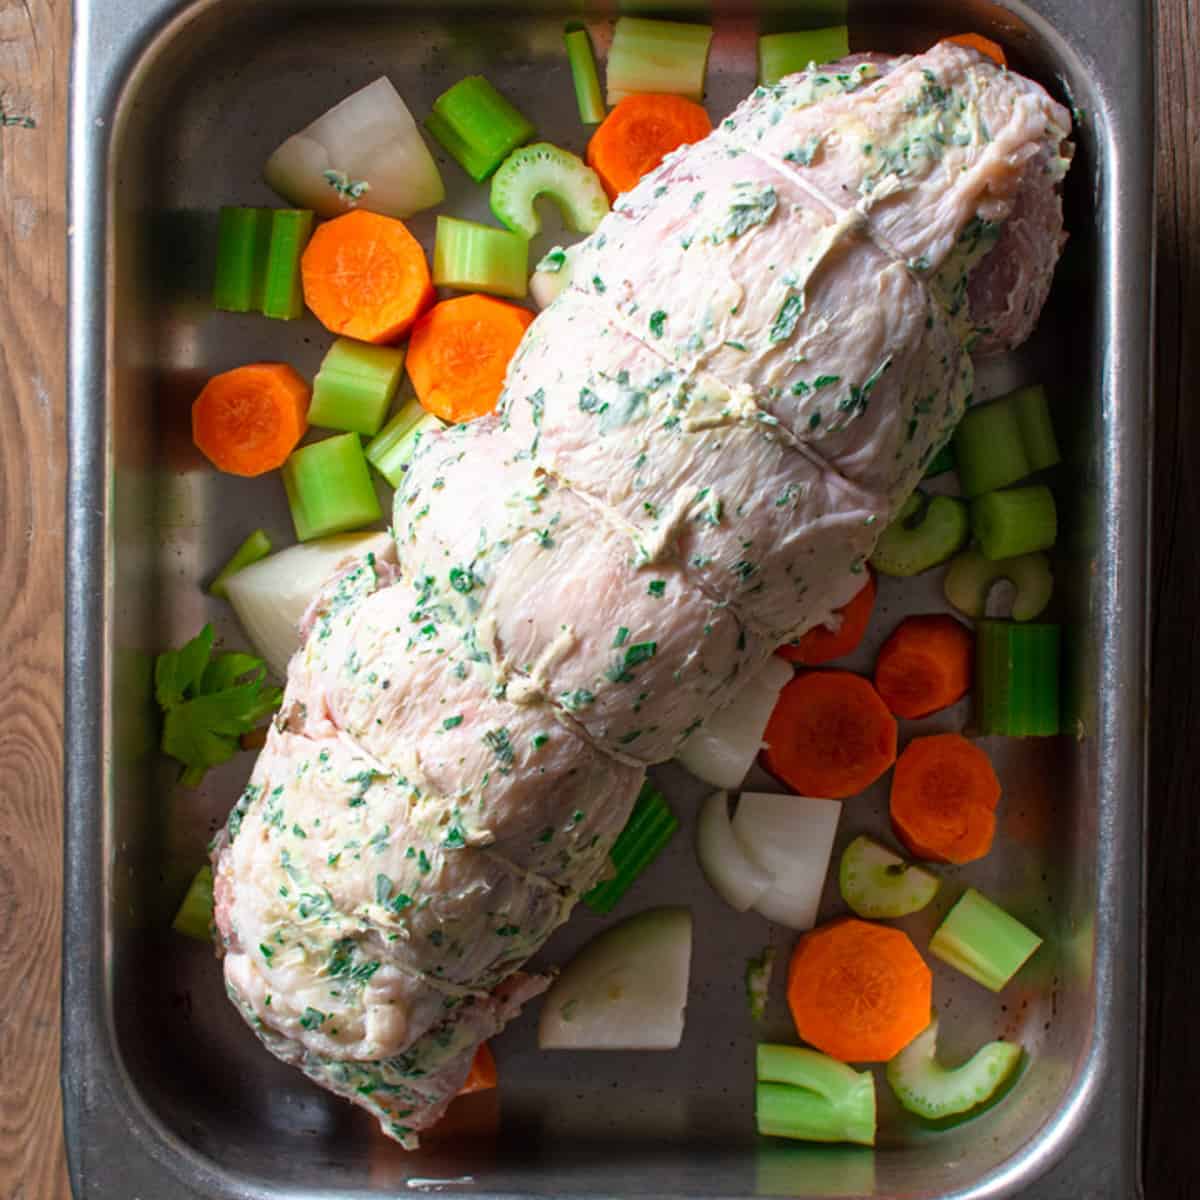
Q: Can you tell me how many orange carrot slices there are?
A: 11